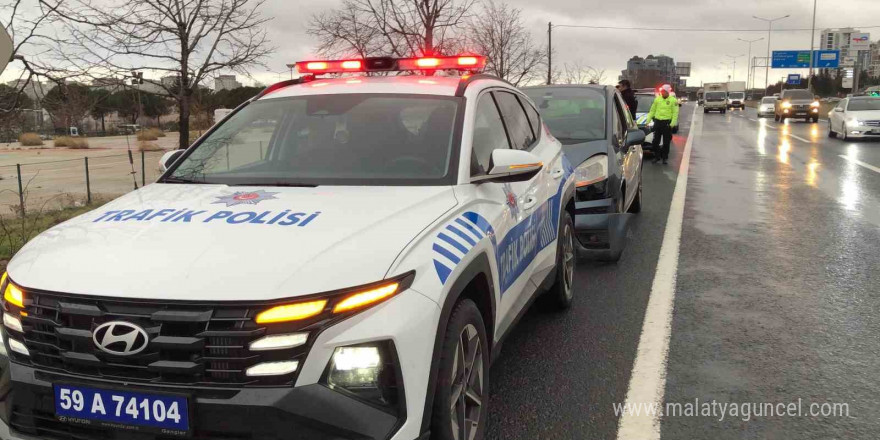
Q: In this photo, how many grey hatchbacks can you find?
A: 1